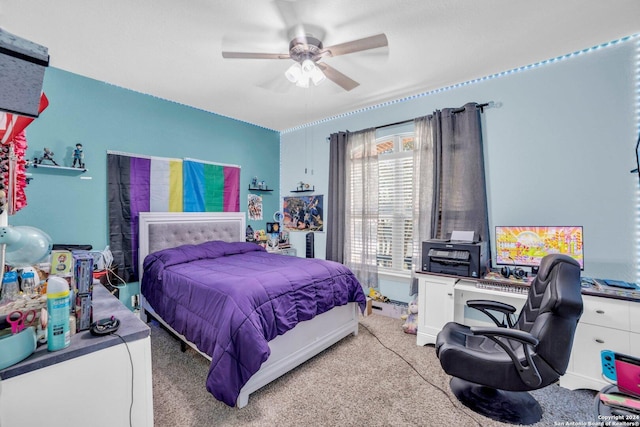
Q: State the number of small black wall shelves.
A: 2